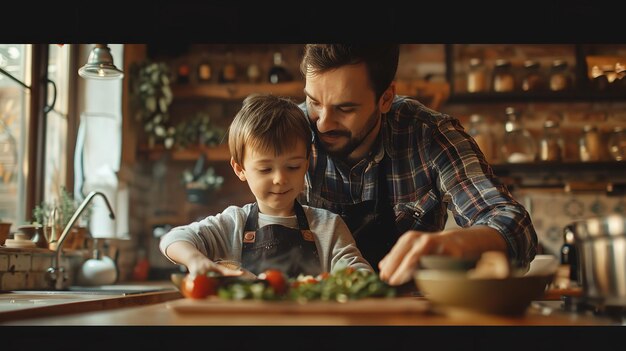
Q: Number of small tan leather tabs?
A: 2